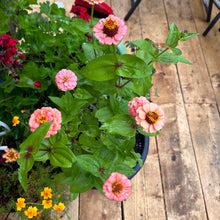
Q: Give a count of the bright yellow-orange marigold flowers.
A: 6